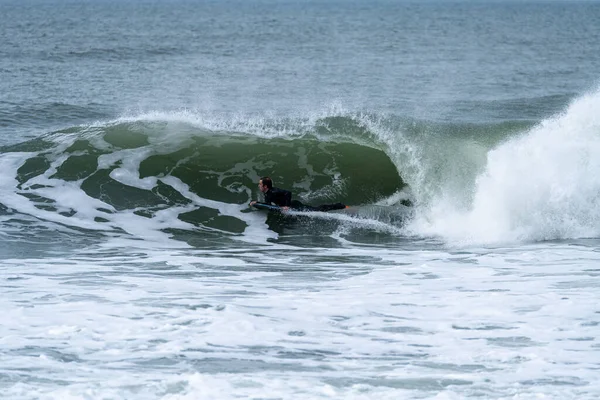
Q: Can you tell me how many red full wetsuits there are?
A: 0